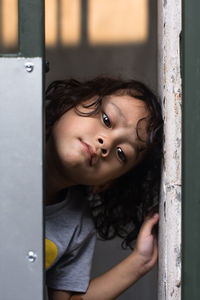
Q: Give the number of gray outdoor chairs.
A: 0